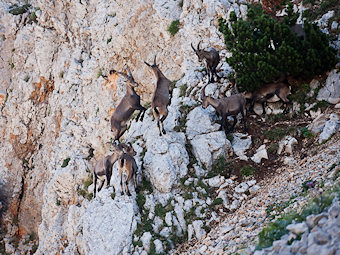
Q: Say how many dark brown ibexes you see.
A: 7